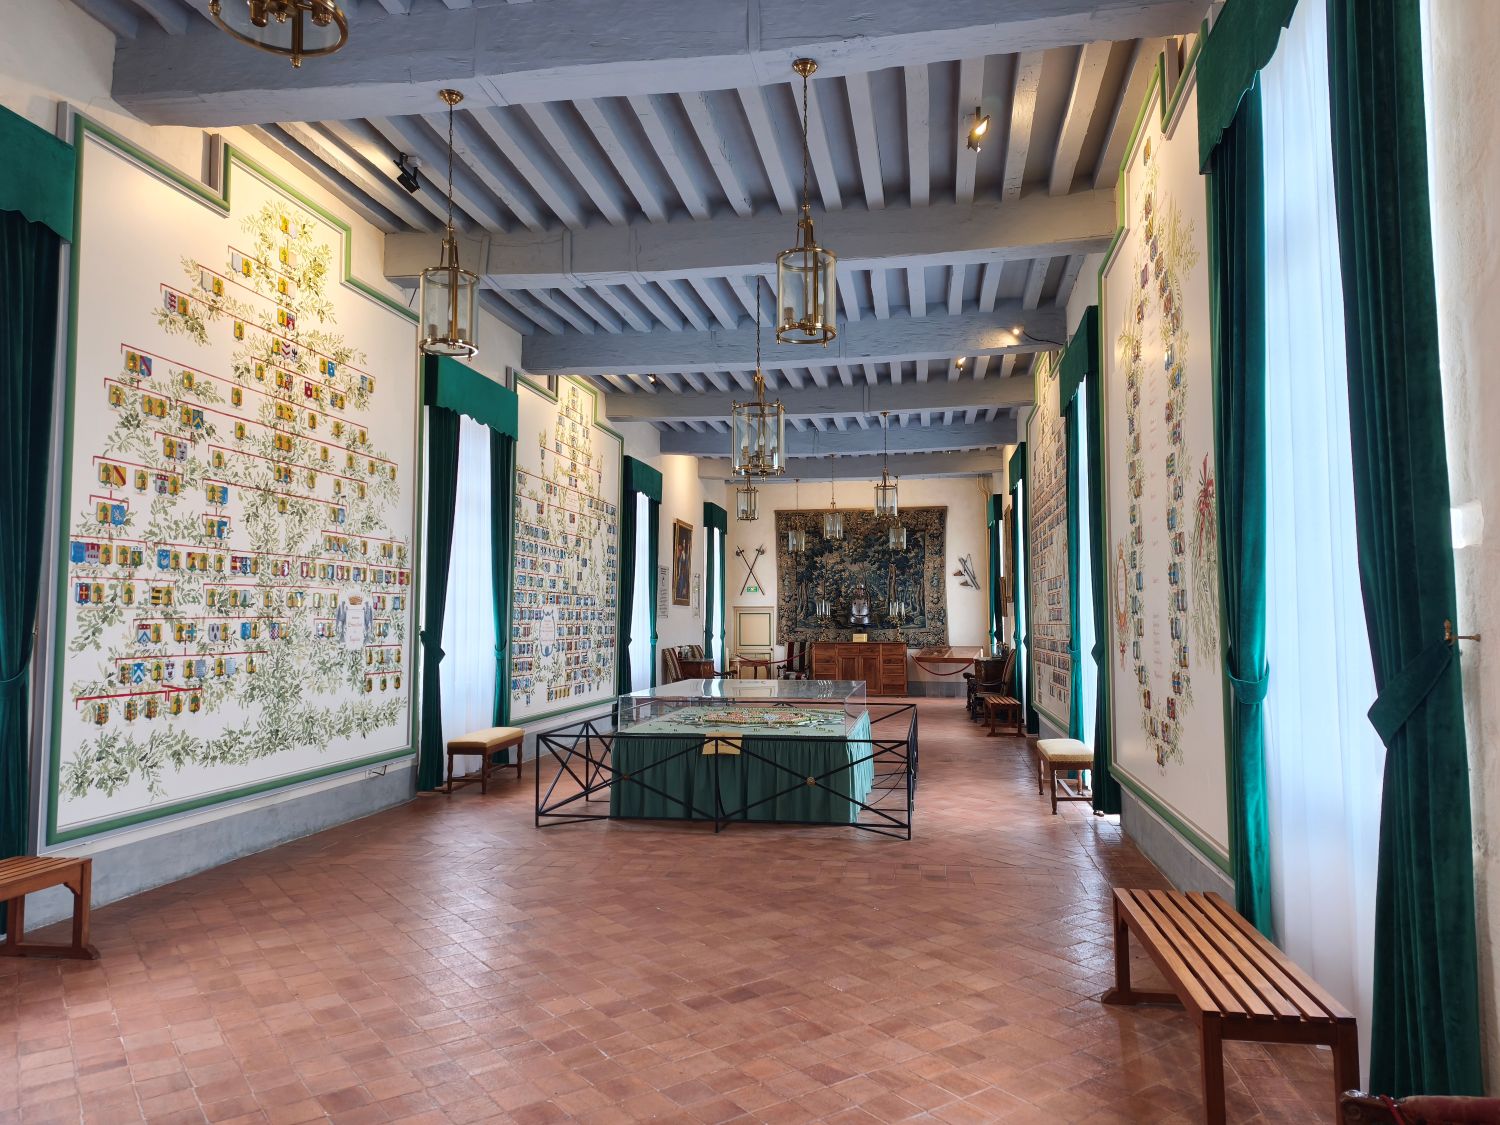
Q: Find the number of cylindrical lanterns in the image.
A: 9